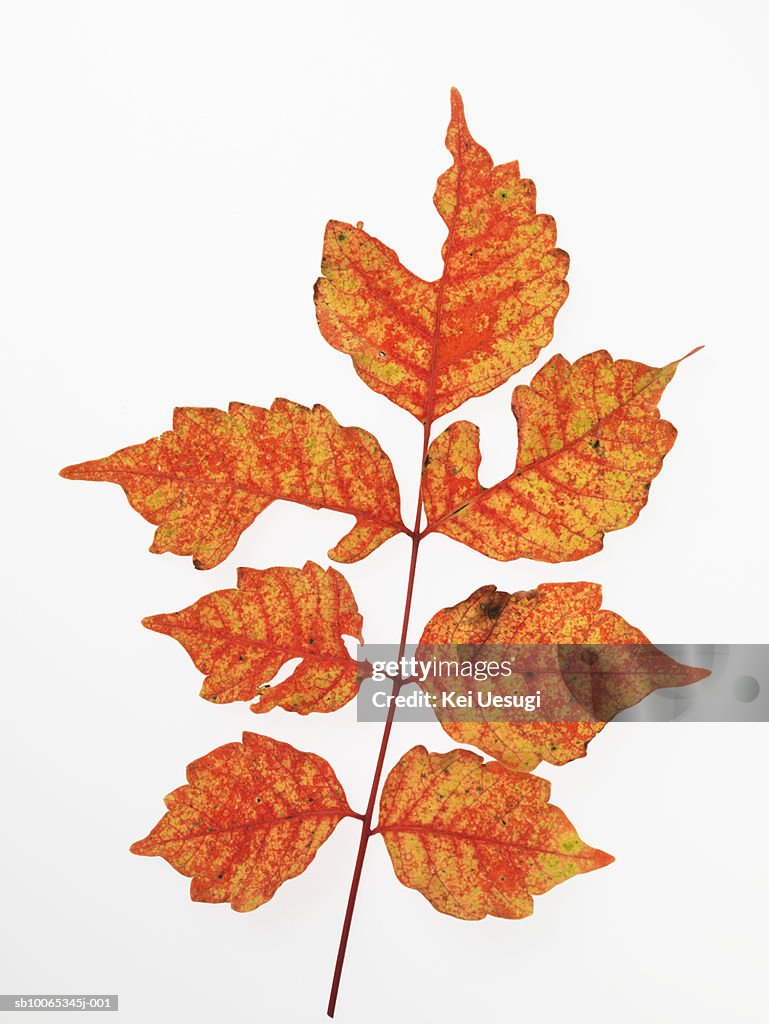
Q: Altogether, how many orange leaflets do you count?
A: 7